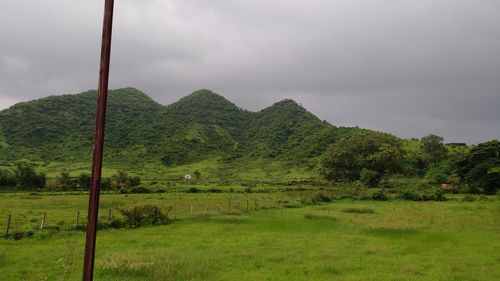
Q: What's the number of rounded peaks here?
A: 3